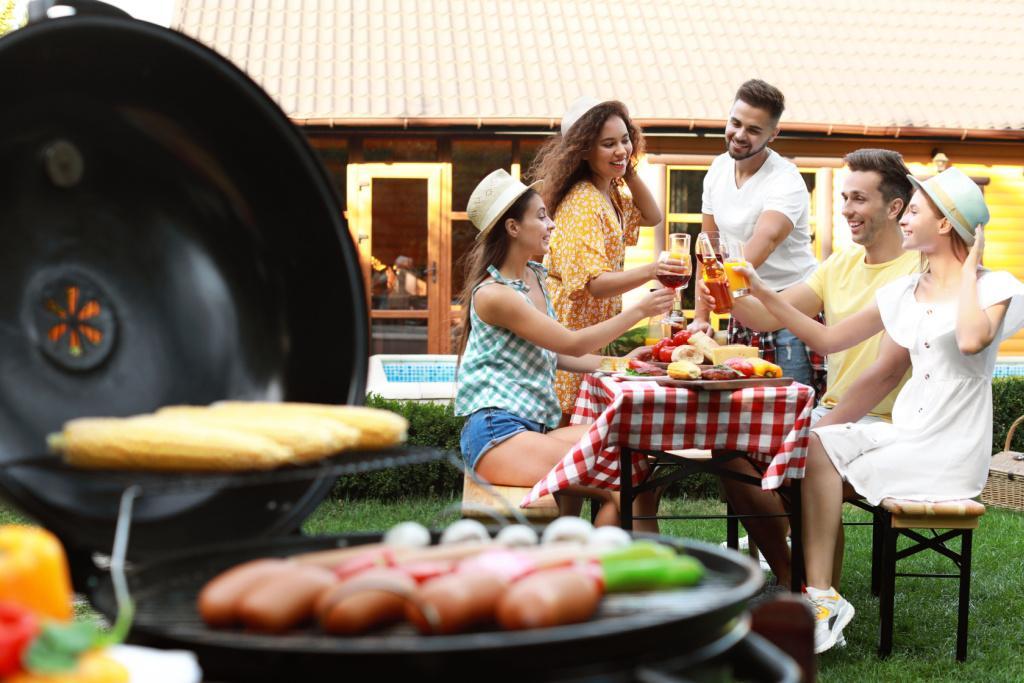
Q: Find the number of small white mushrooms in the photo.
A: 5